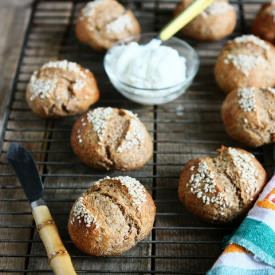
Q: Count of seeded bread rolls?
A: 9